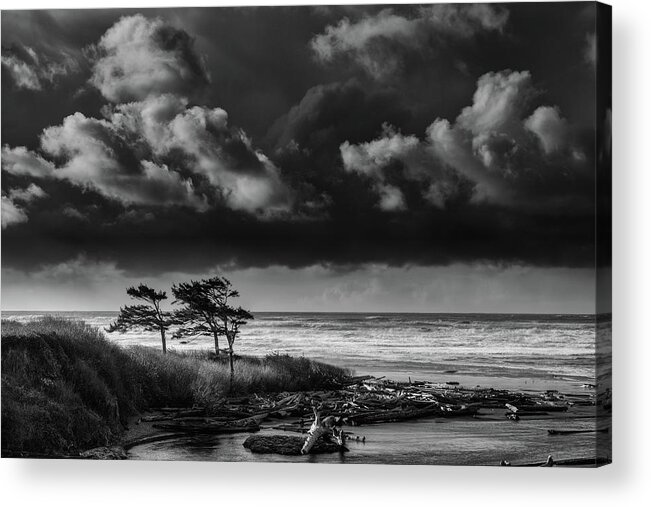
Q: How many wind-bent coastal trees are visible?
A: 3